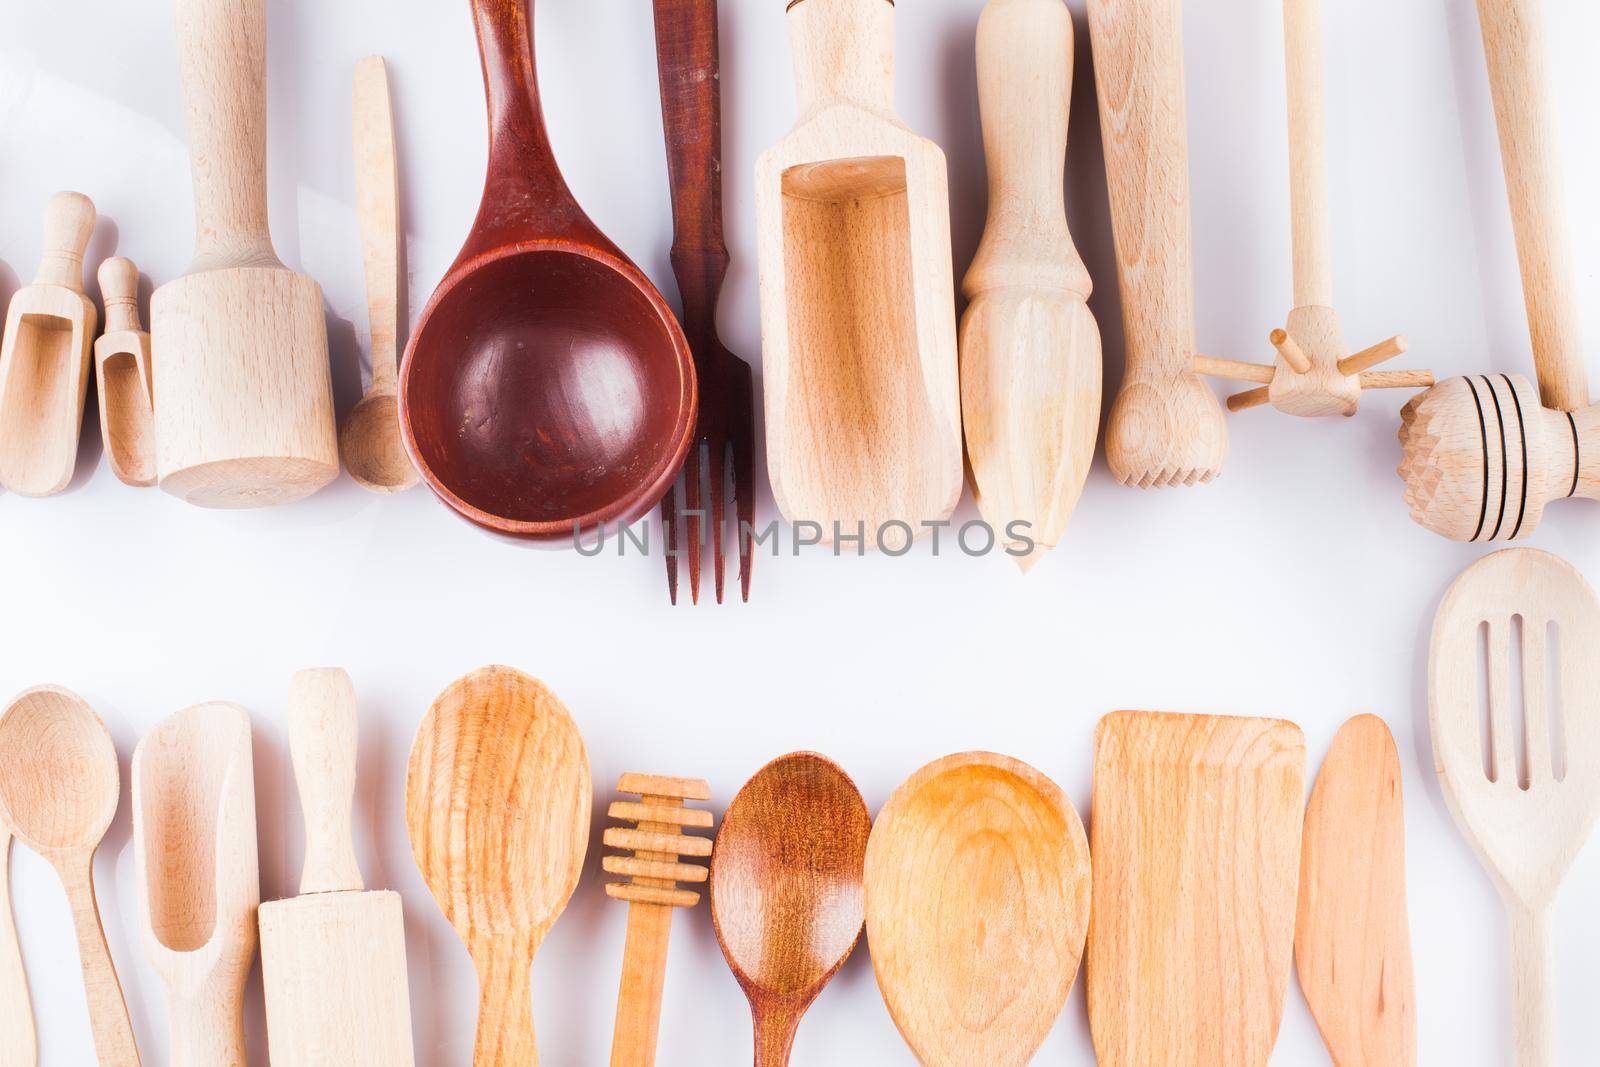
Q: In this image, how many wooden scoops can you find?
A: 4